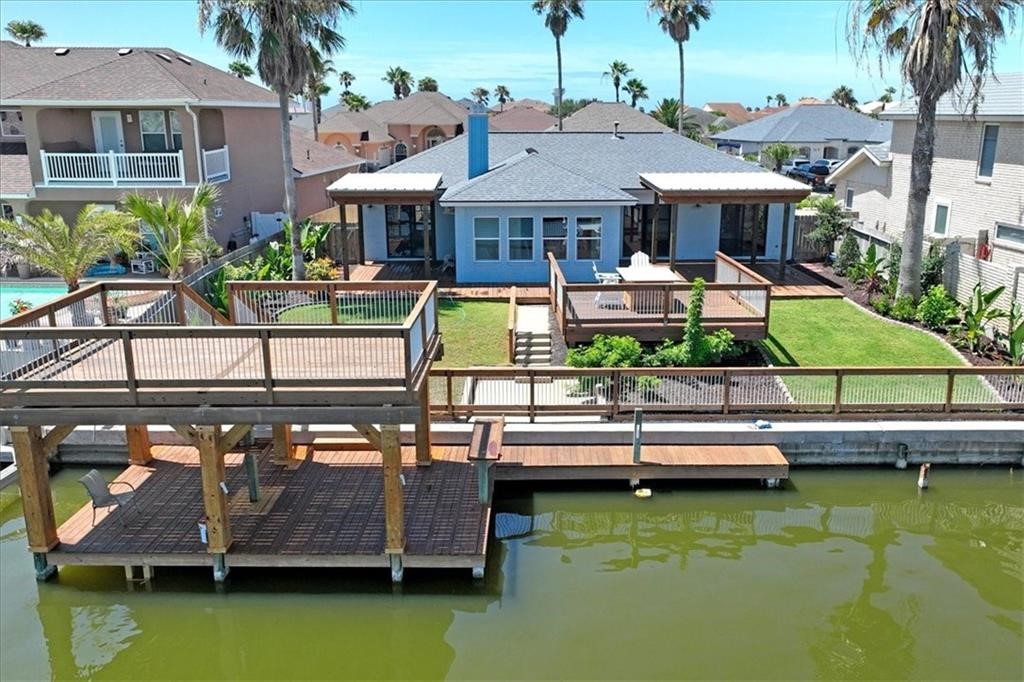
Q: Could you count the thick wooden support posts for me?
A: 6